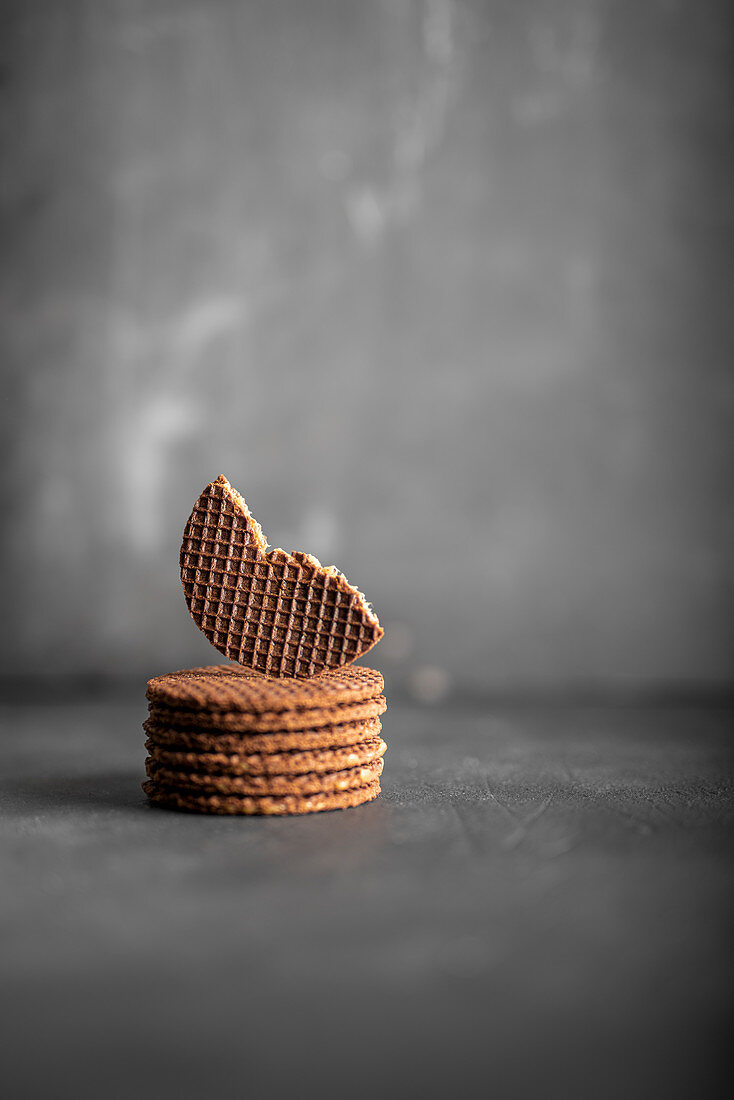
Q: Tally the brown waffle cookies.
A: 7